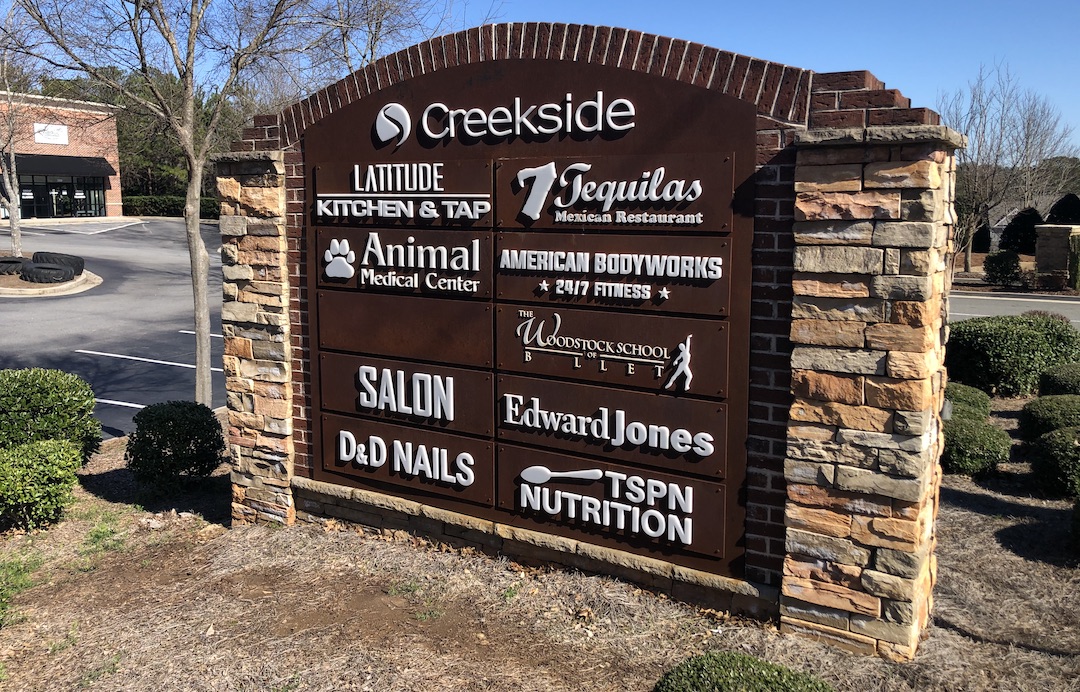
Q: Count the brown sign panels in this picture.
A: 10